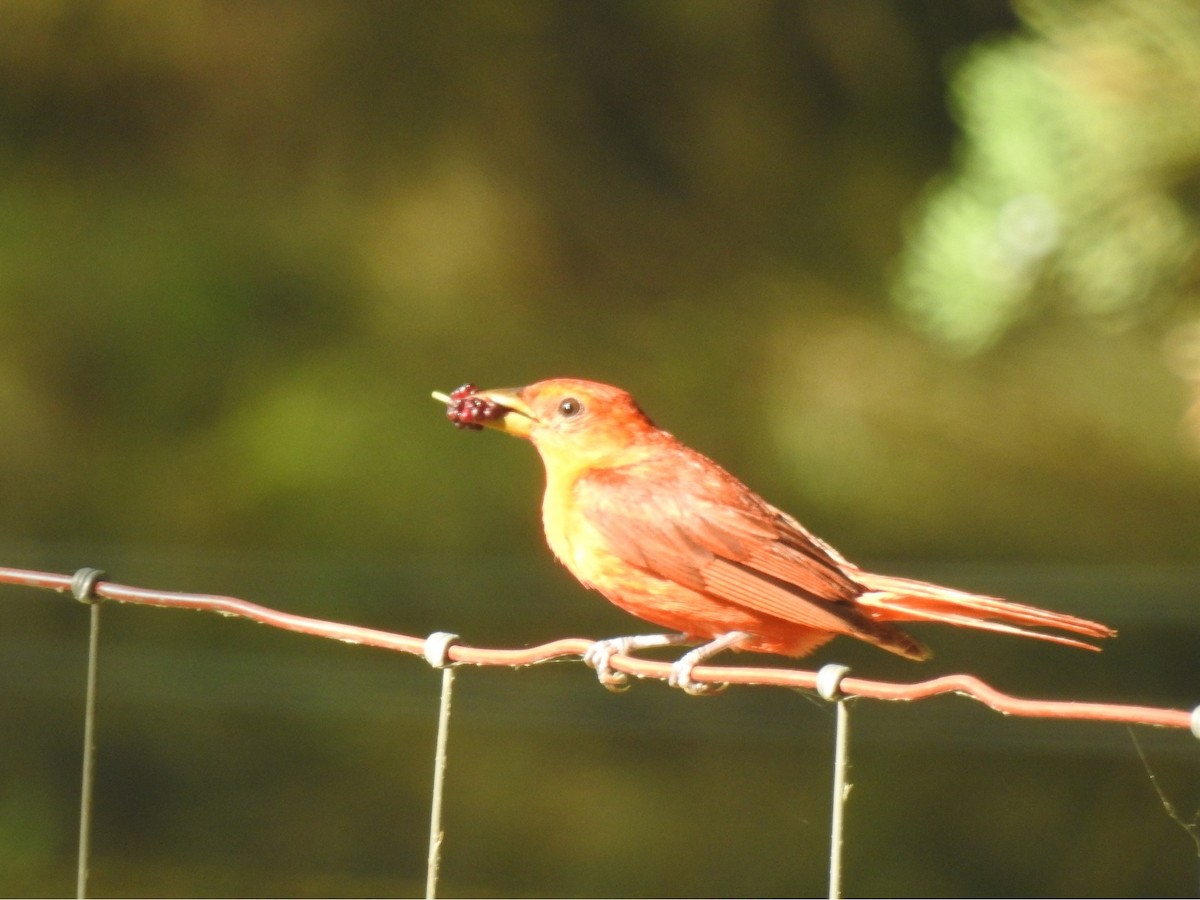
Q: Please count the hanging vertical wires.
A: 3